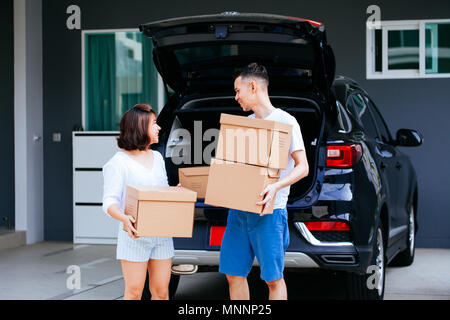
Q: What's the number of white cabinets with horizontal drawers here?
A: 1